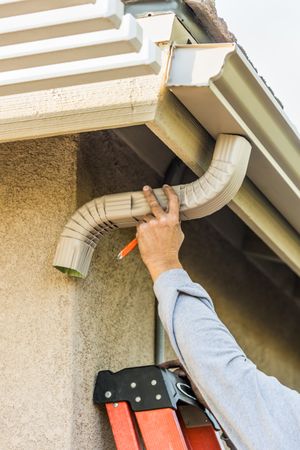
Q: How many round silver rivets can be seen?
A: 6